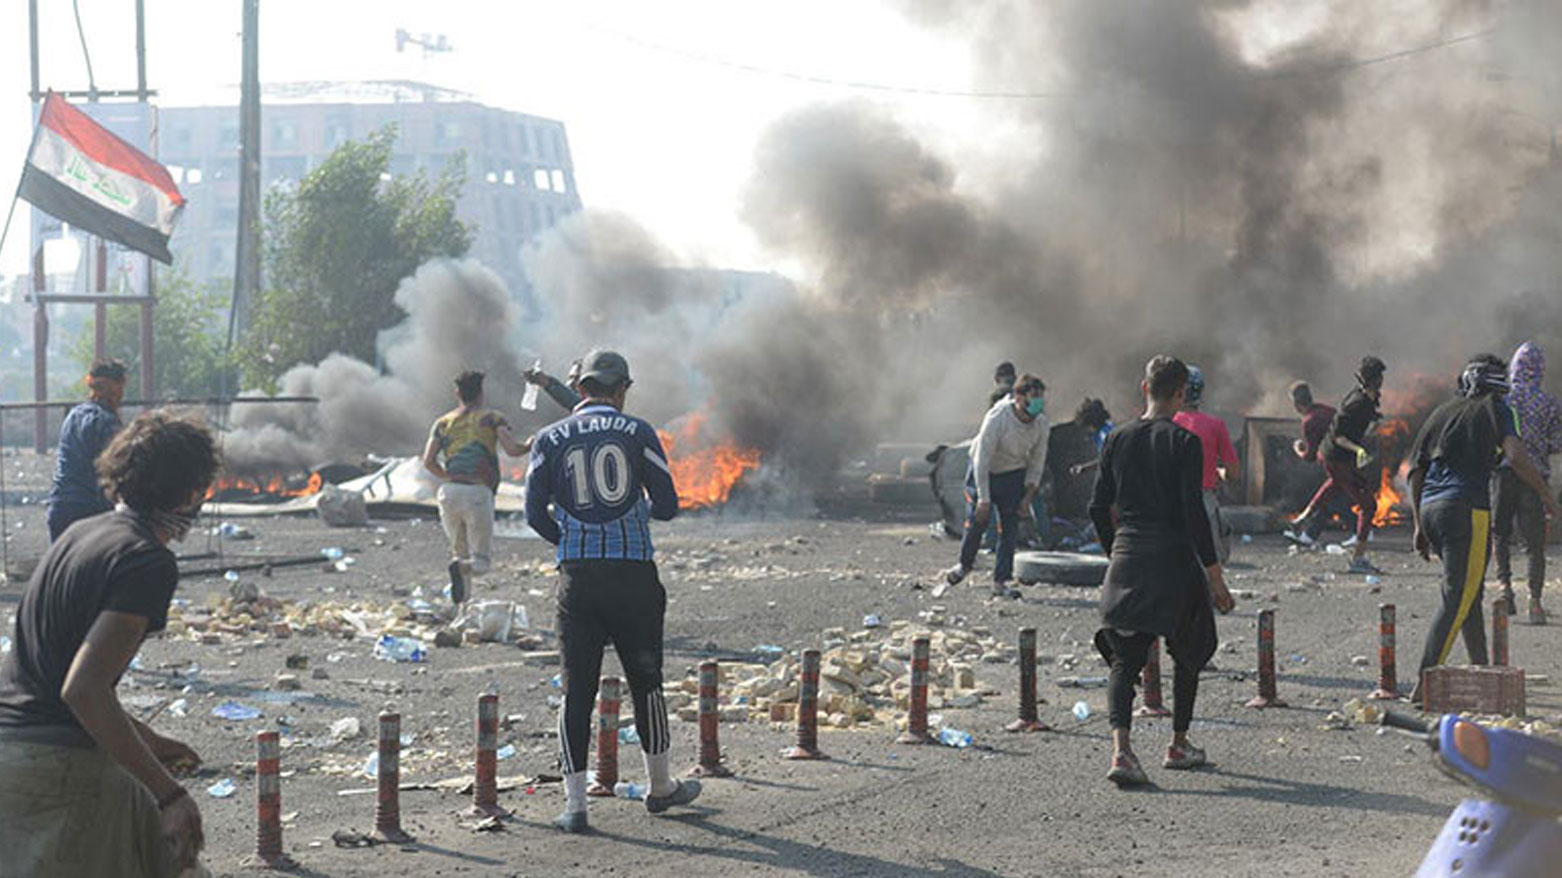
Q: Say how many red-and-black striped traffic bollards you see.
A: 12